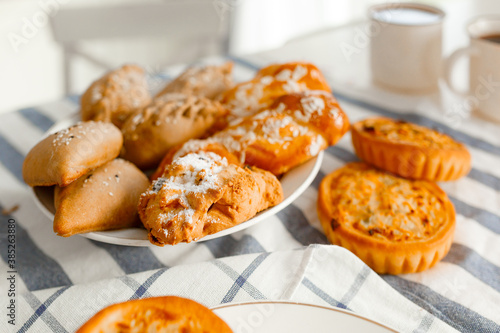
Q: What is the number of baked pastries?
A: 11